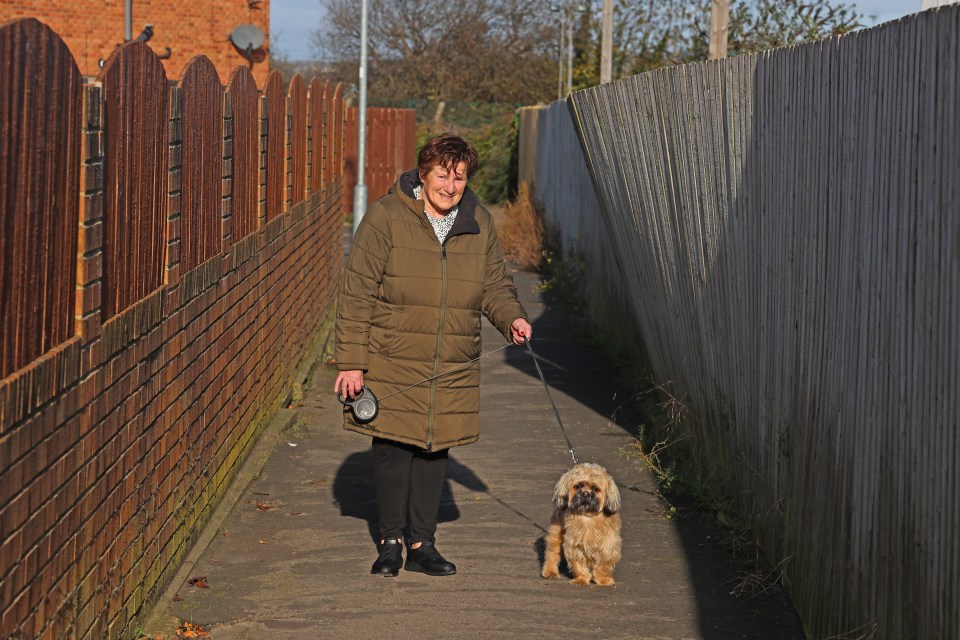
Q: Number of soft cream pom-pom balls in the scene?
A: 0